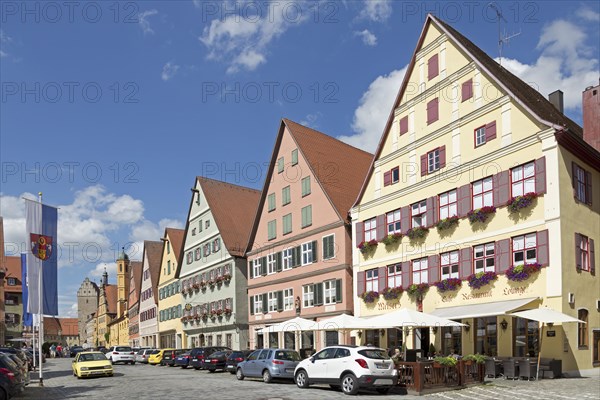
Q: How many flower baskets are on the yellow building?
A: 12